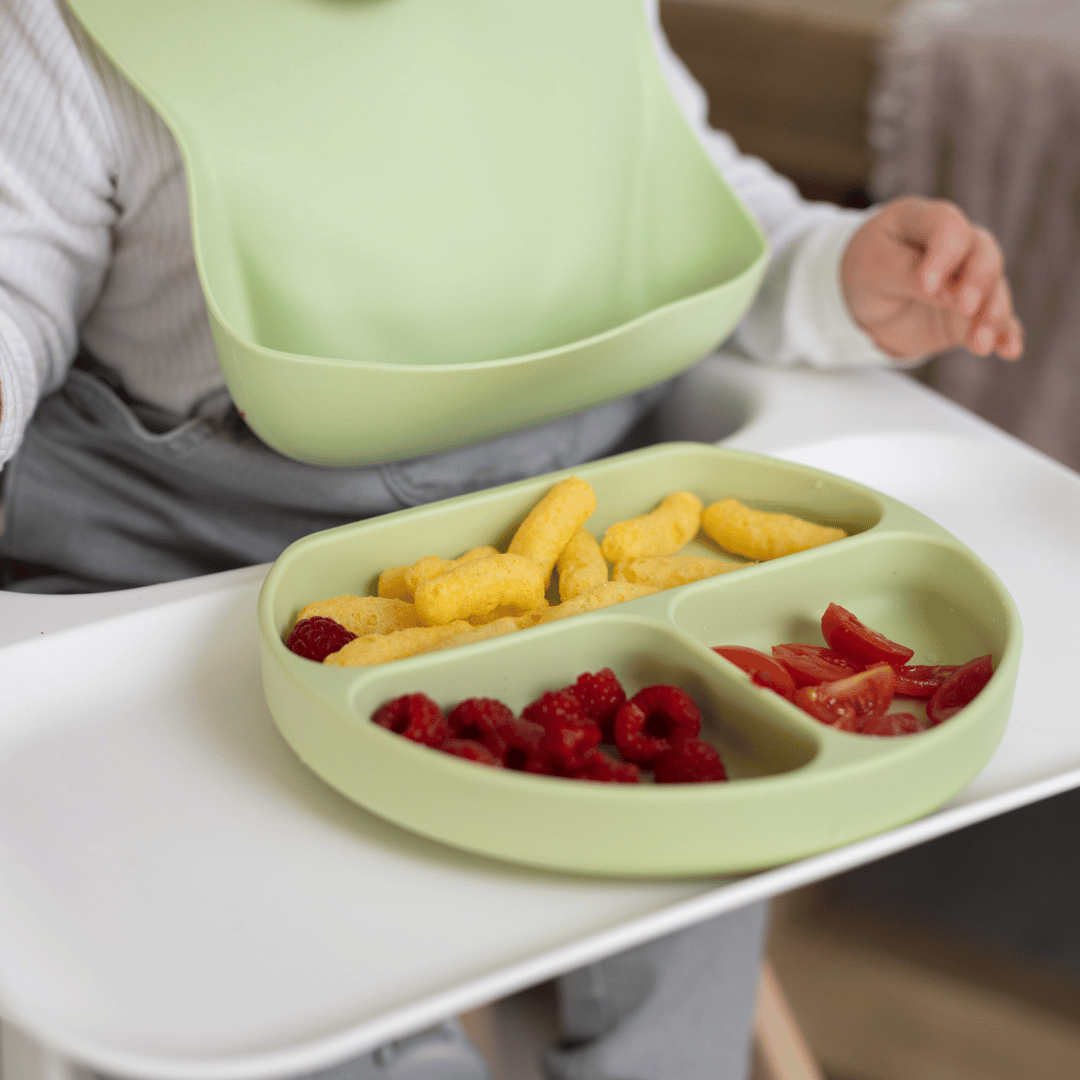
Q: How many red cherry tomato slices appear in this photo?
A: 7